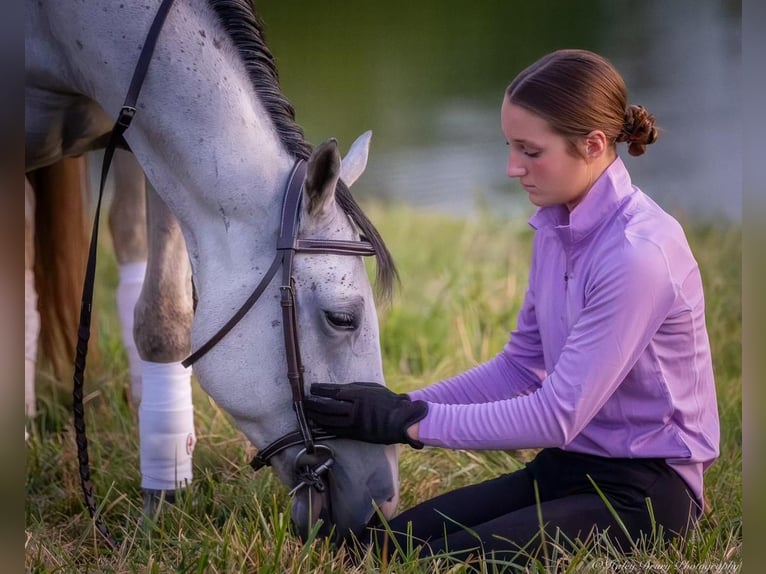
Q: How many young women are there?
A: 1